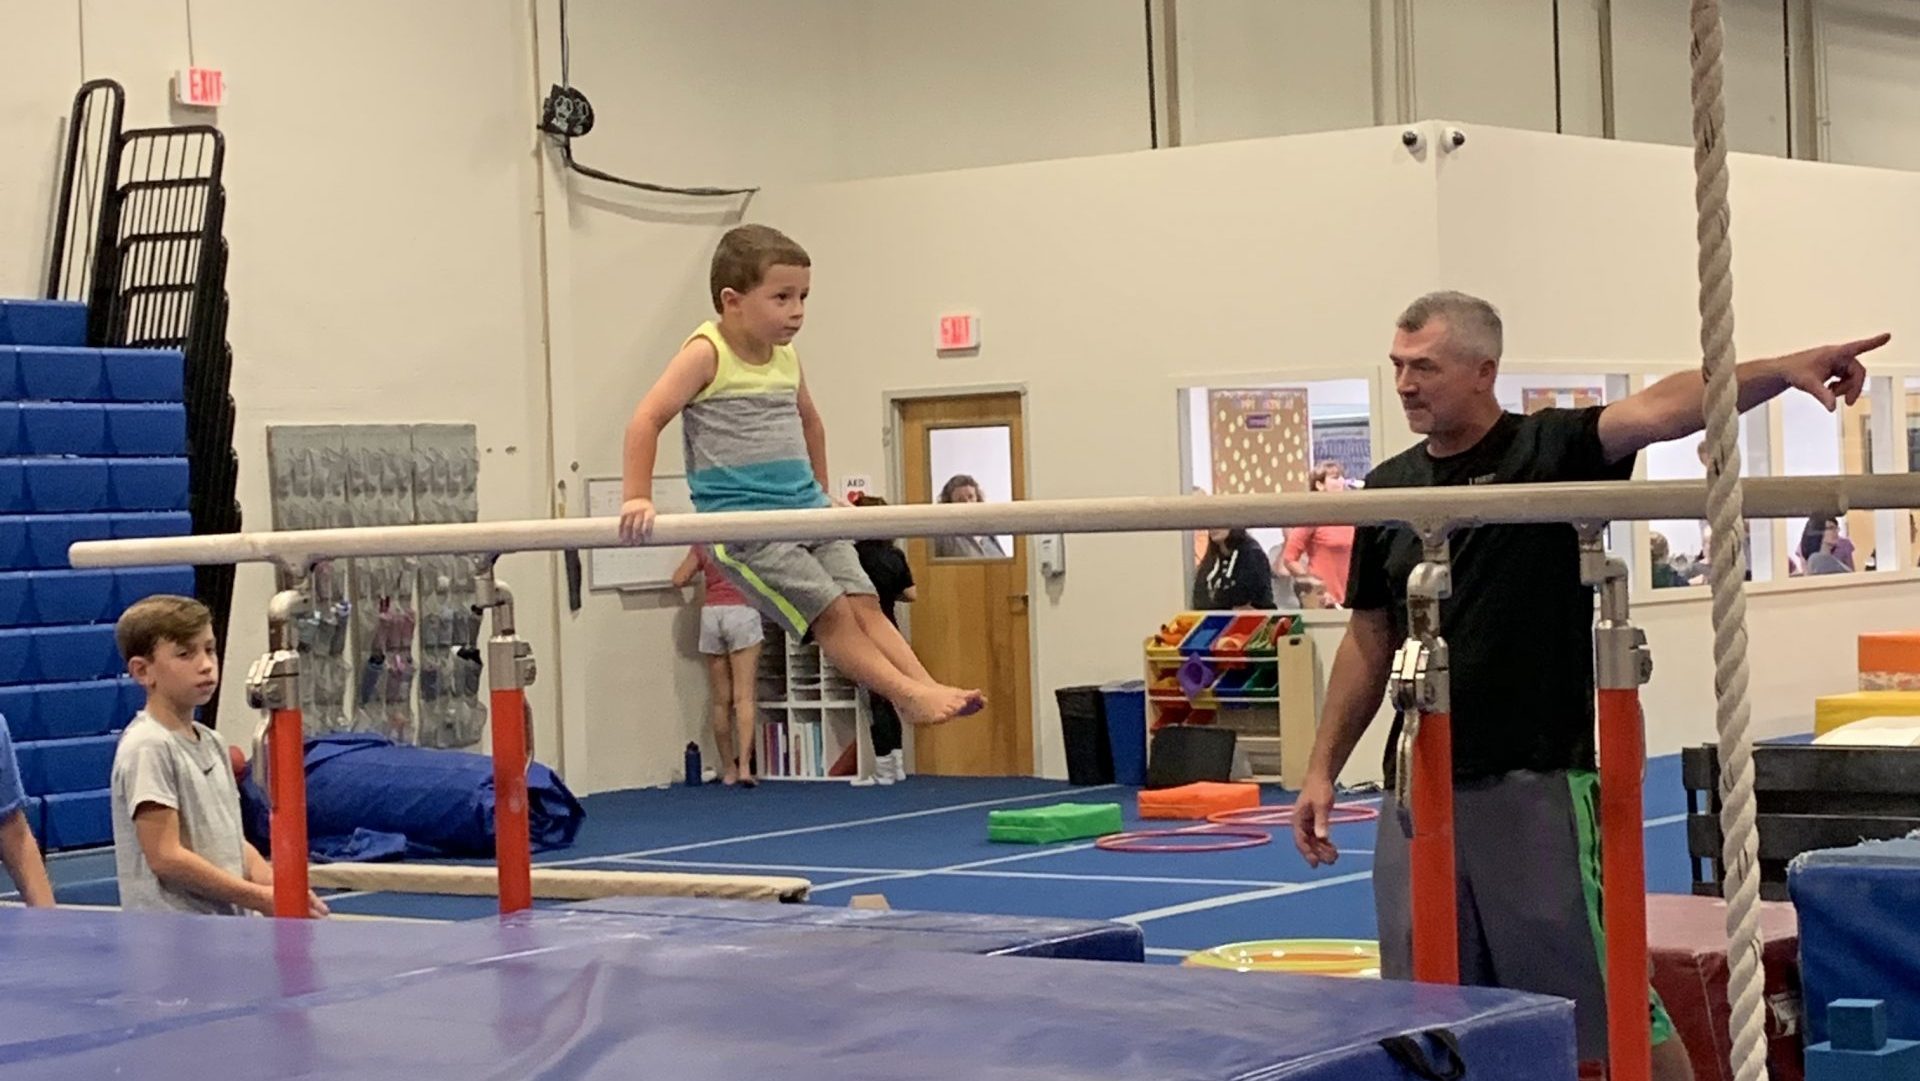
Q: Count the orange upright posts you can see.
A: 4